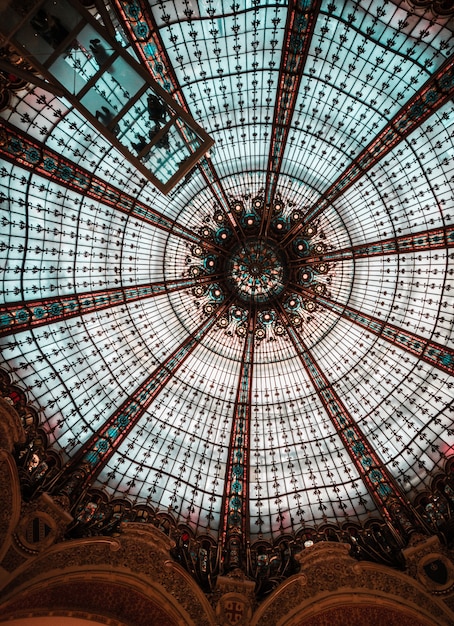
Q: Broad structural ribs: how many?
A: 10